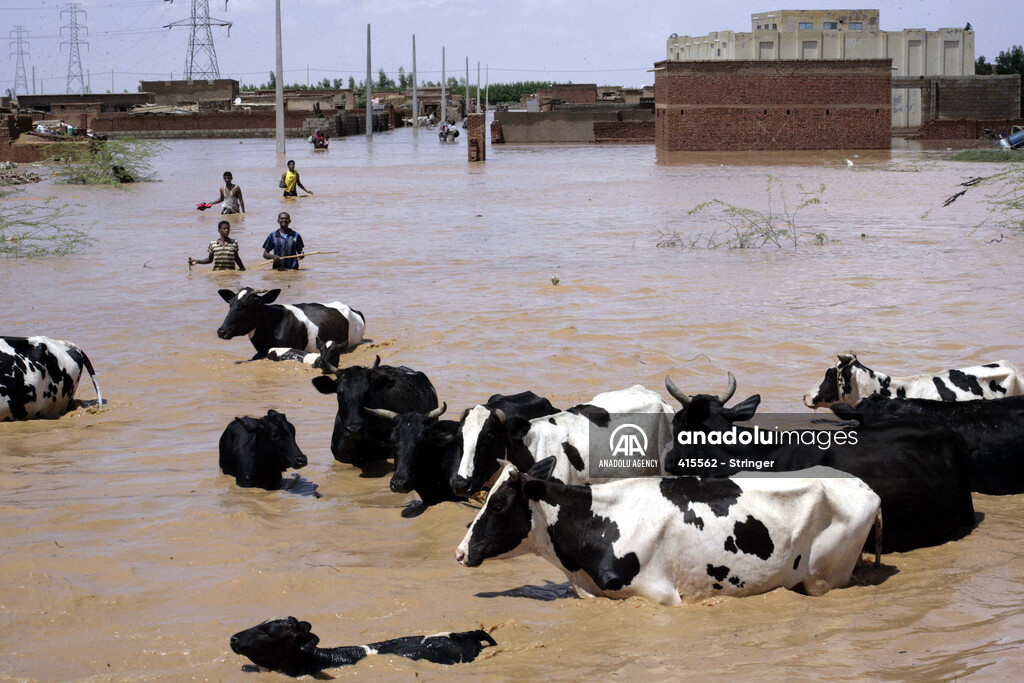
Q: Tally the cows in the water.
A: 12